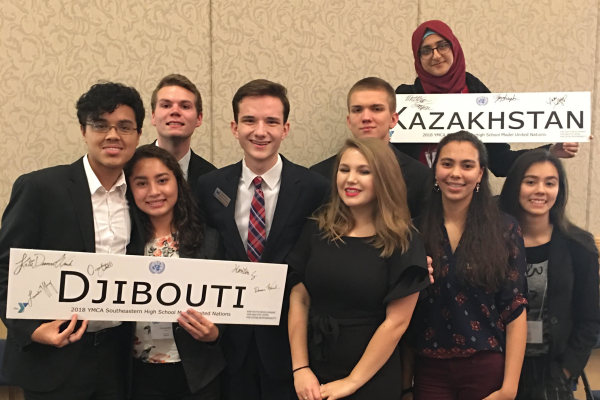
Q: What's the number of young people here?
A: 9